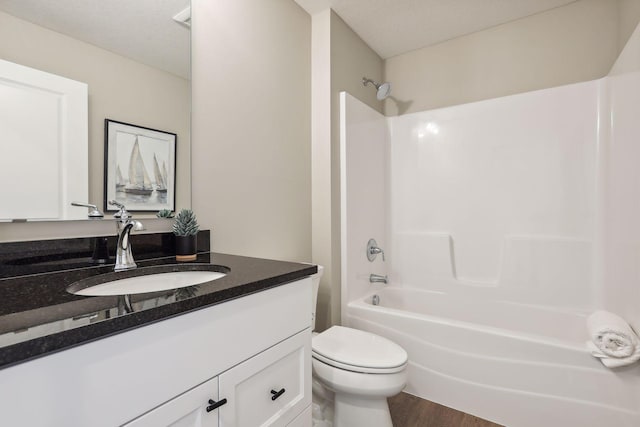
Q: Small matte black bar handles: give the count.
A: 2